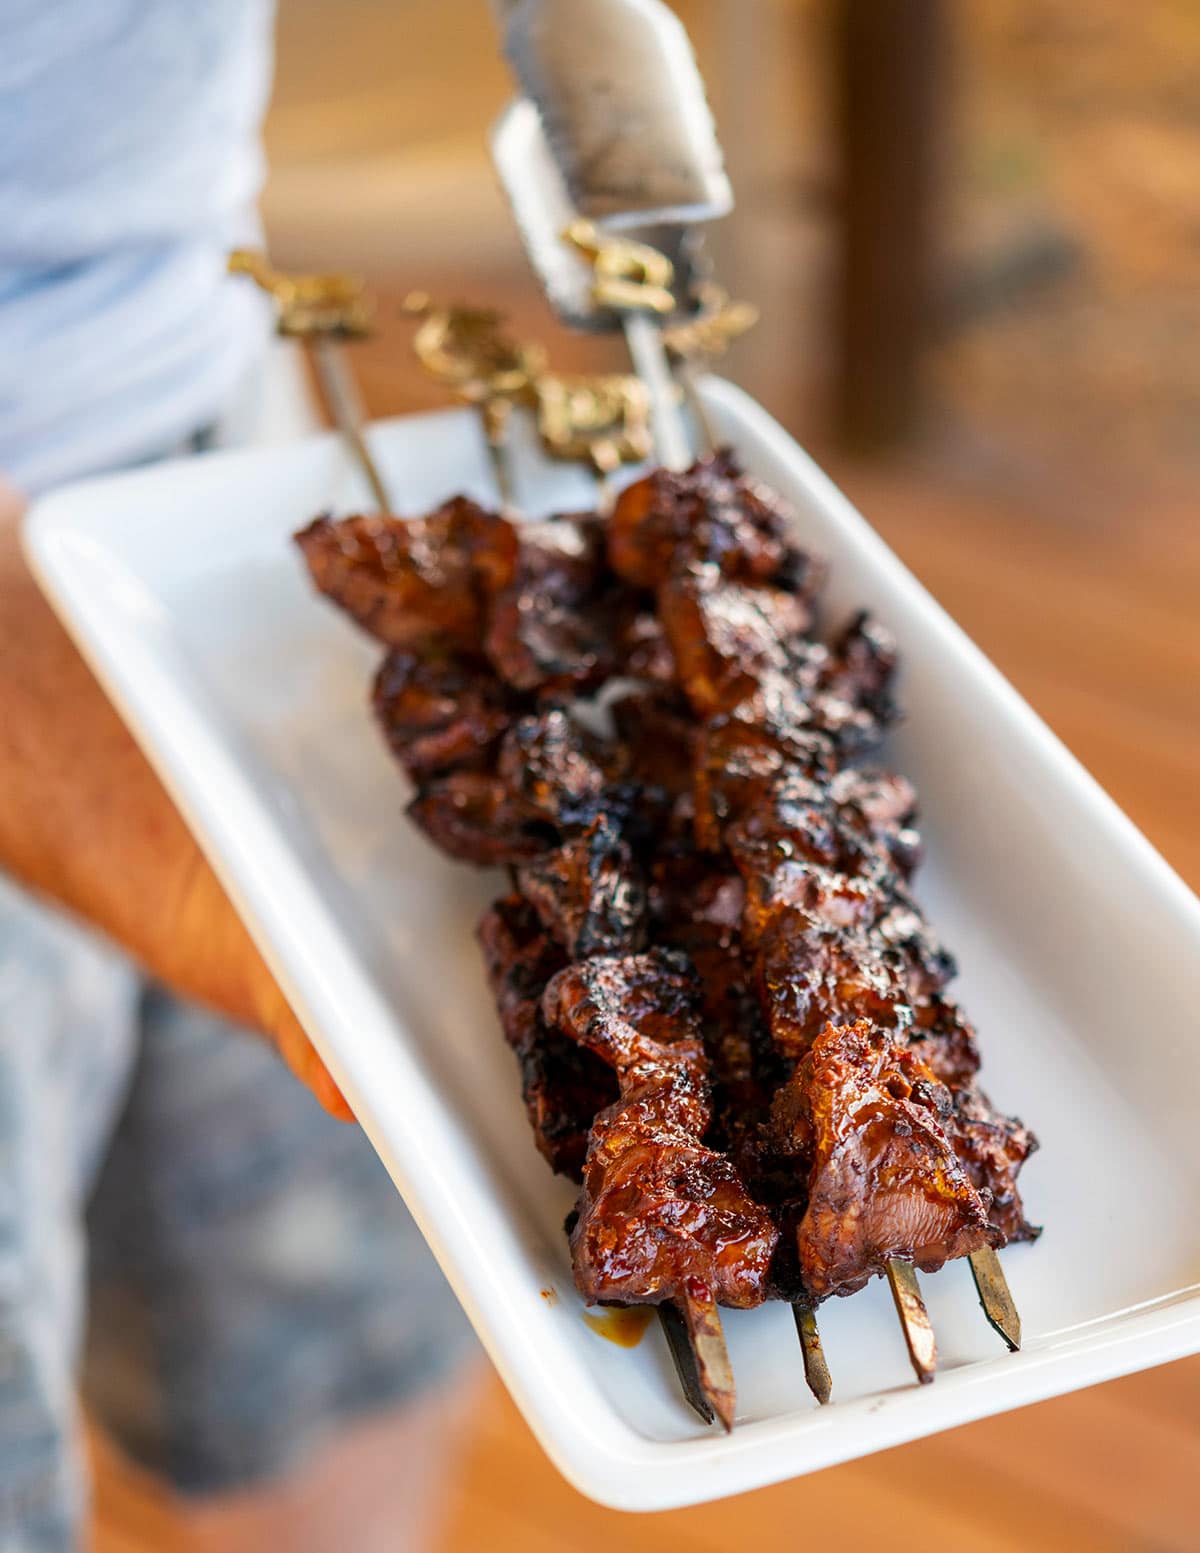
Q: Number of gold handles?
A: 5